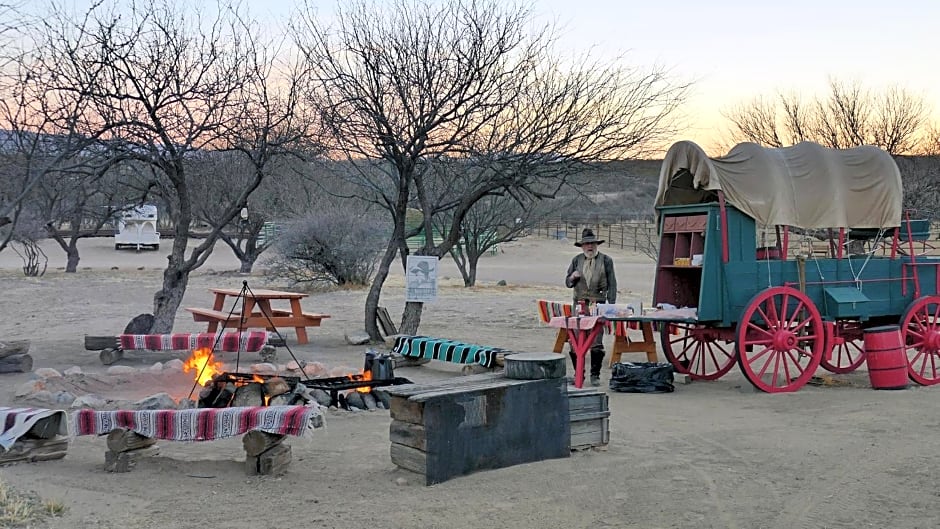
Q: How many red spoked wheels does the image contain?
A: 4